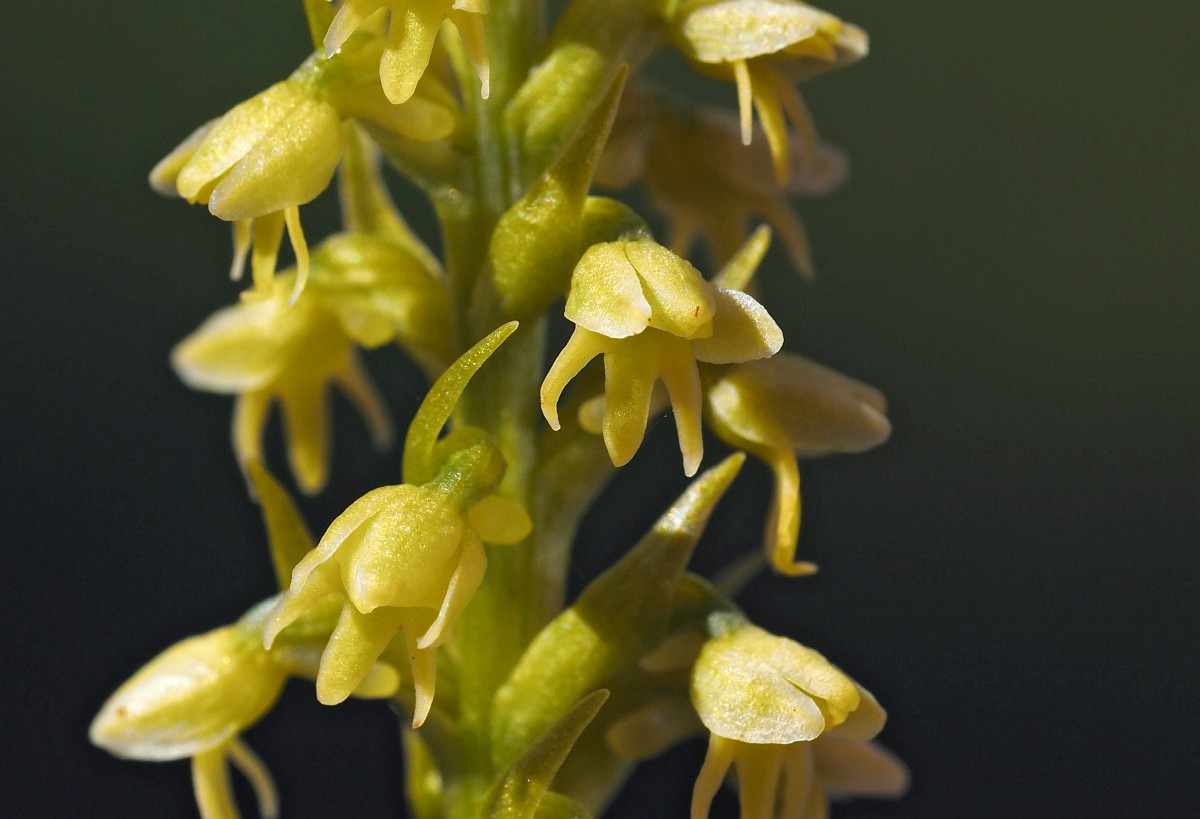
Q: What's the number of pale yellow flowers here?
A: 10